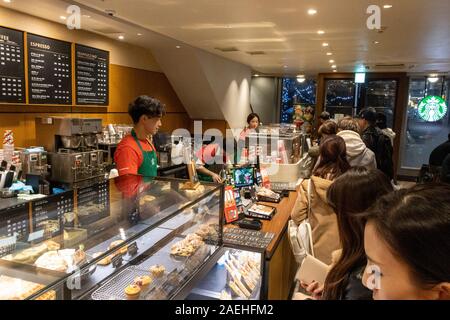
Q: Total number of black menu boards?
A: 3